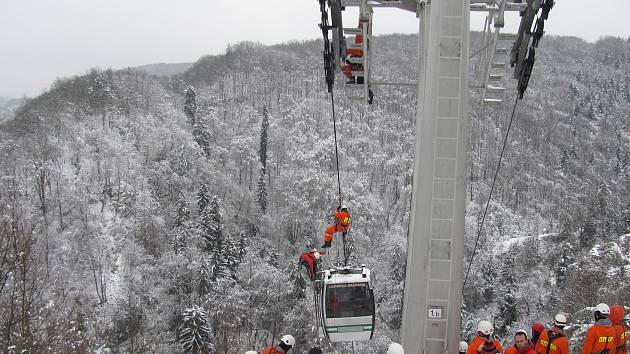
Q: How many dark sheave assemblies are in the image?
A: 2